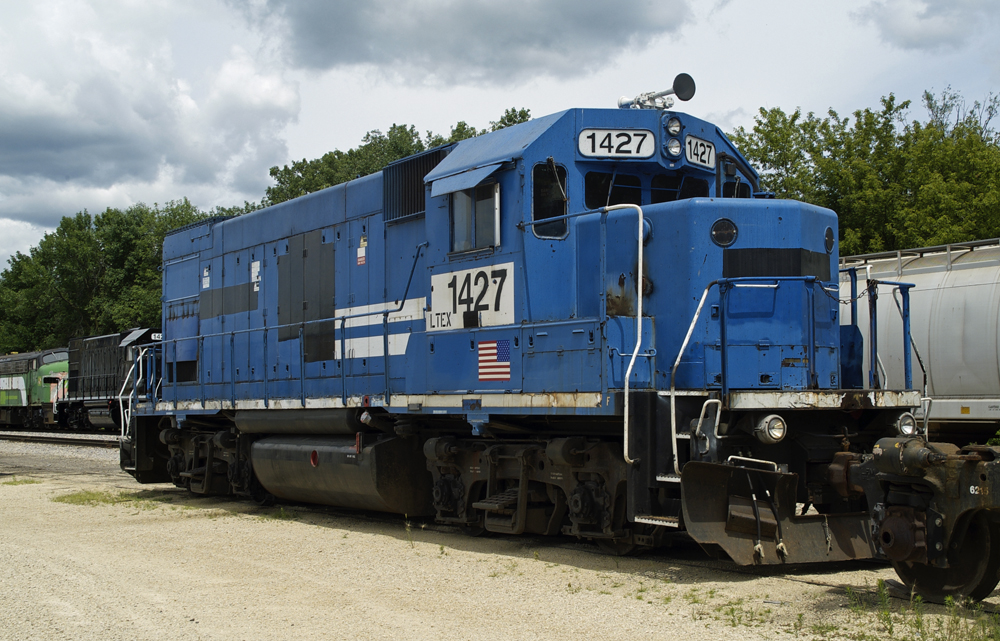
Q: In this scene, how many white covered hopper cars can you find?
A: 1